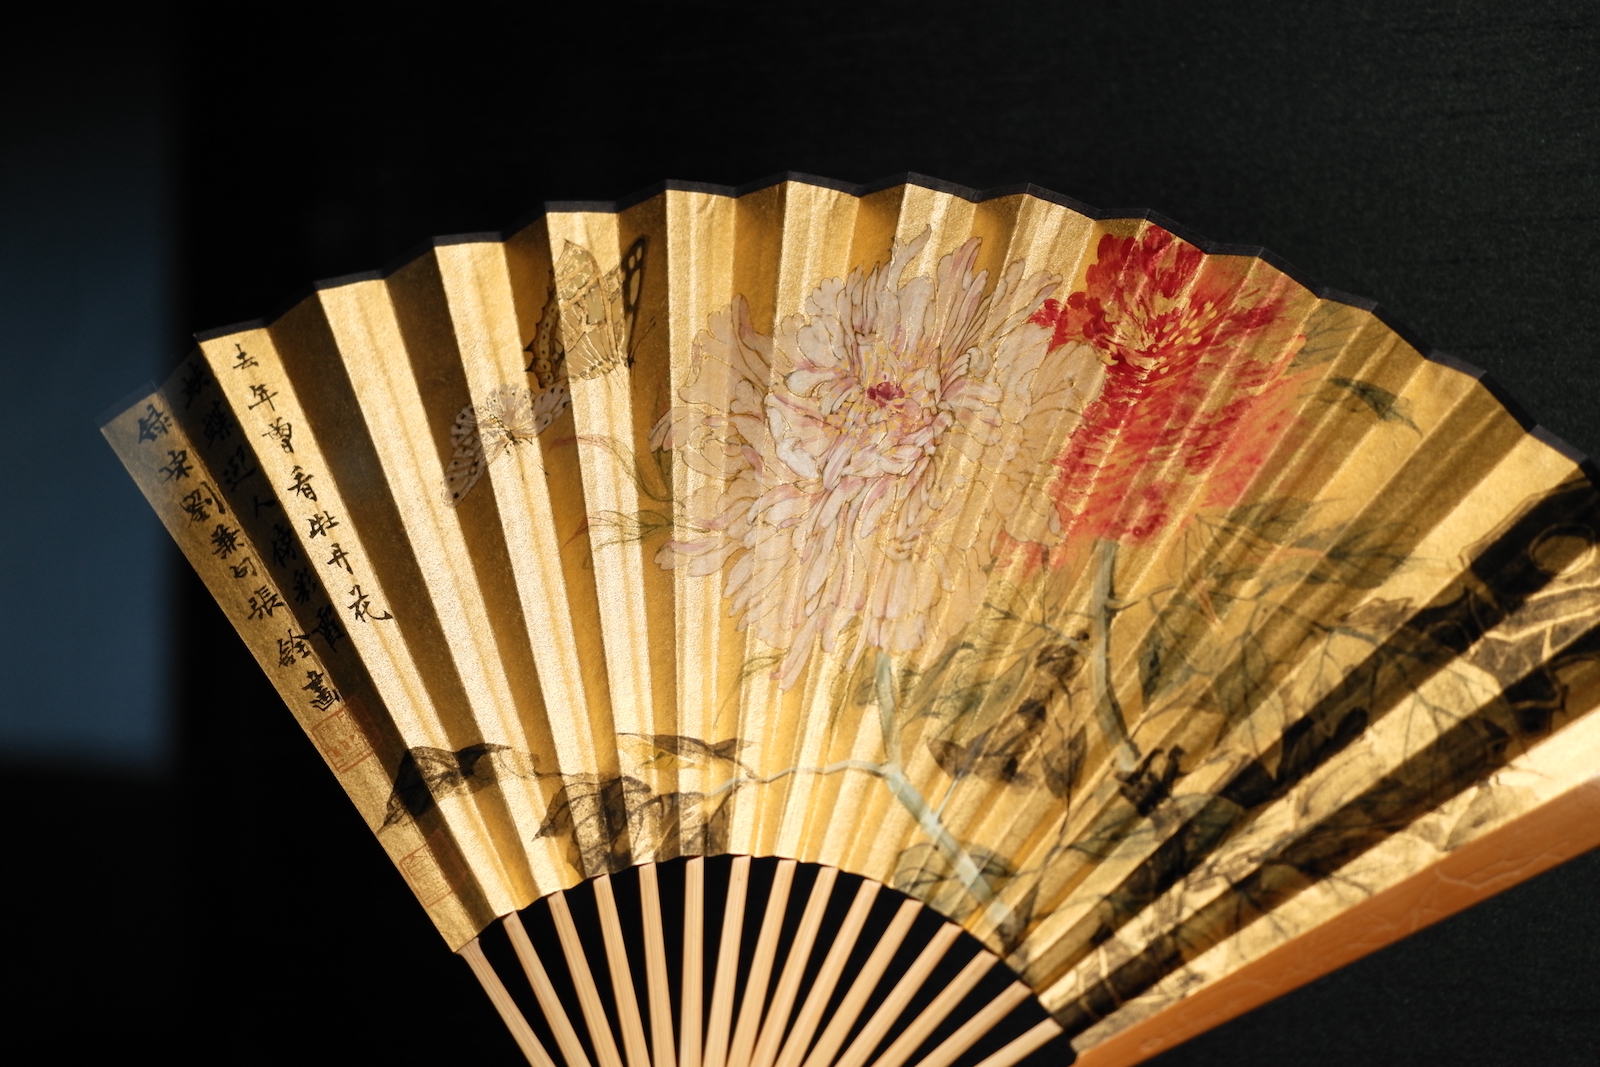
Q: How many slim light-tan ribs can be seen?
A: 15